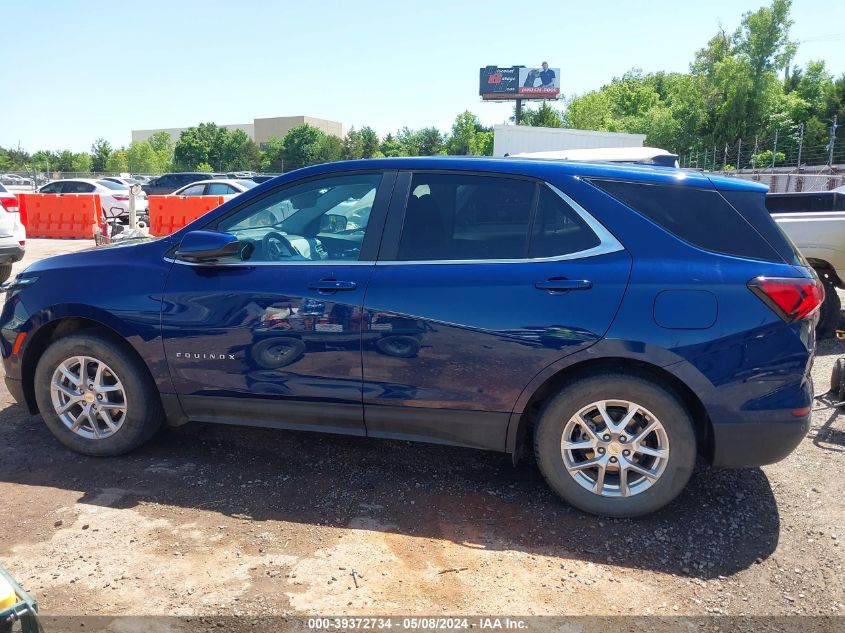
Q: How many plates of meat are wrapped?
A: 0